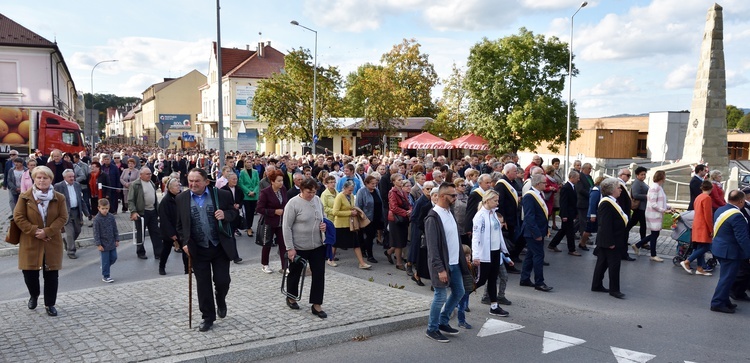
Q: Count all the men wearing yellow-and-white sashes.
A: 6